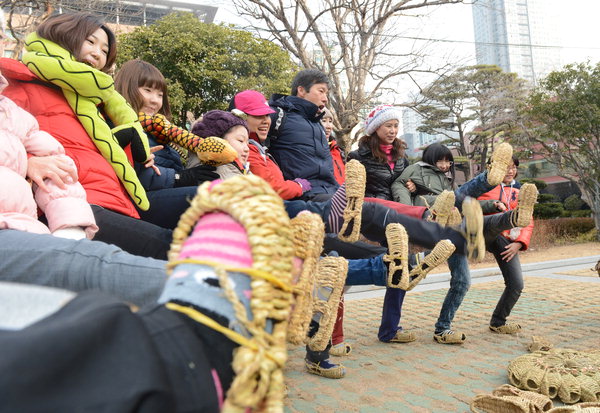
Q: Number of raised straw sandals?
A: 11